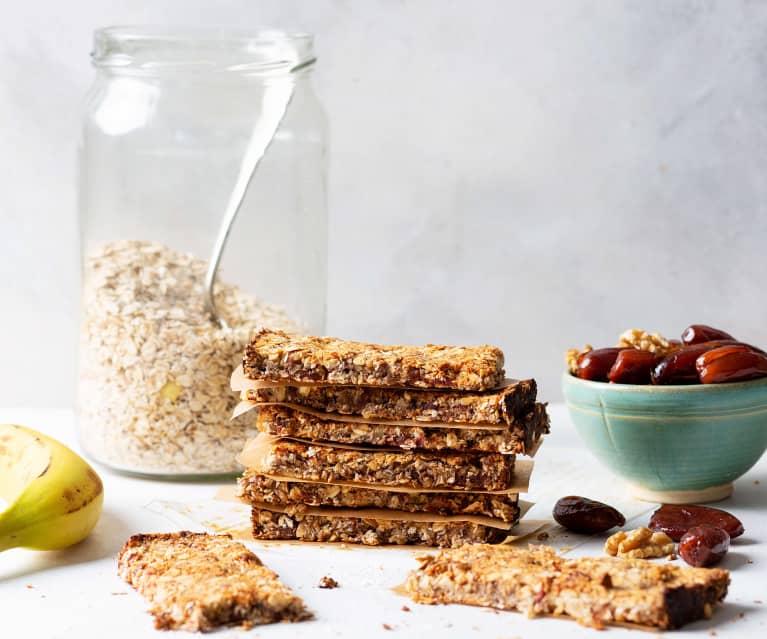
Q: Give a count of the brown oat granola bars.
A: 8